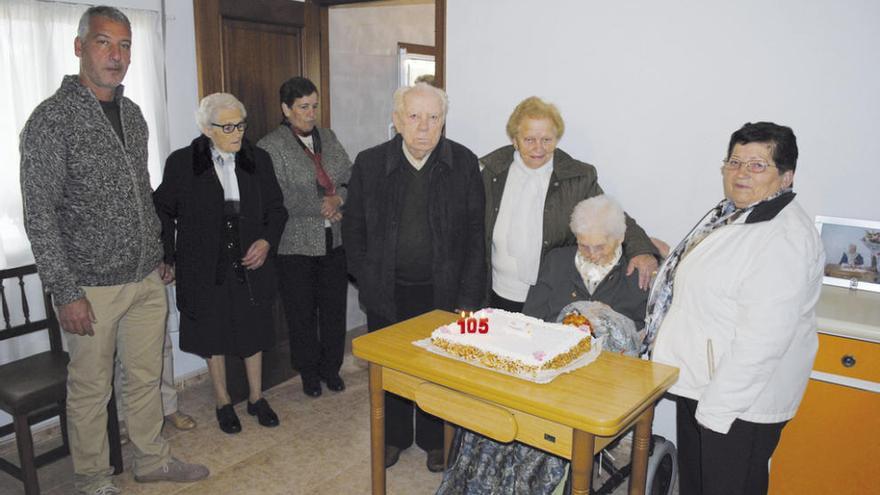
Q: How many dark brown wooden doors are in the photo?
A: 1